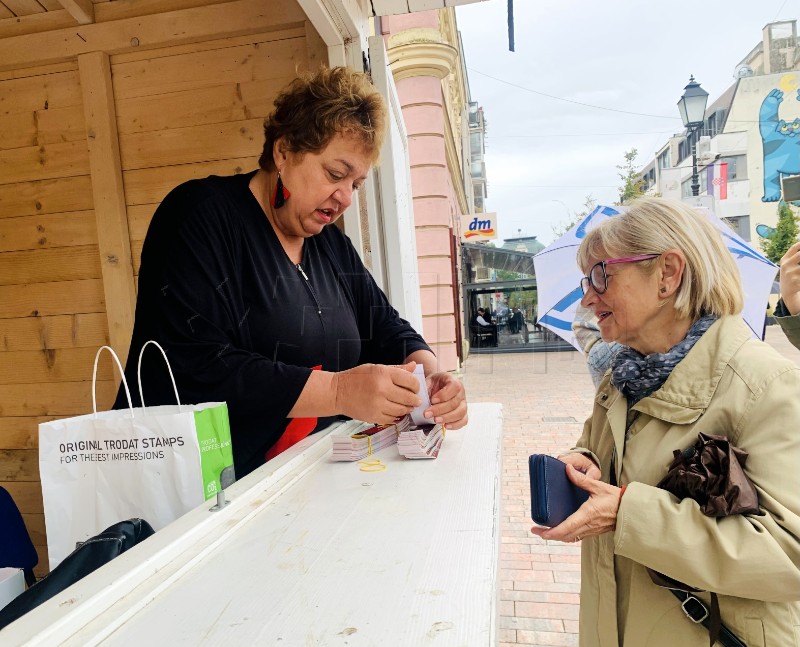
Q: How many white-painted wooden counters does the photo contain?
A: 1